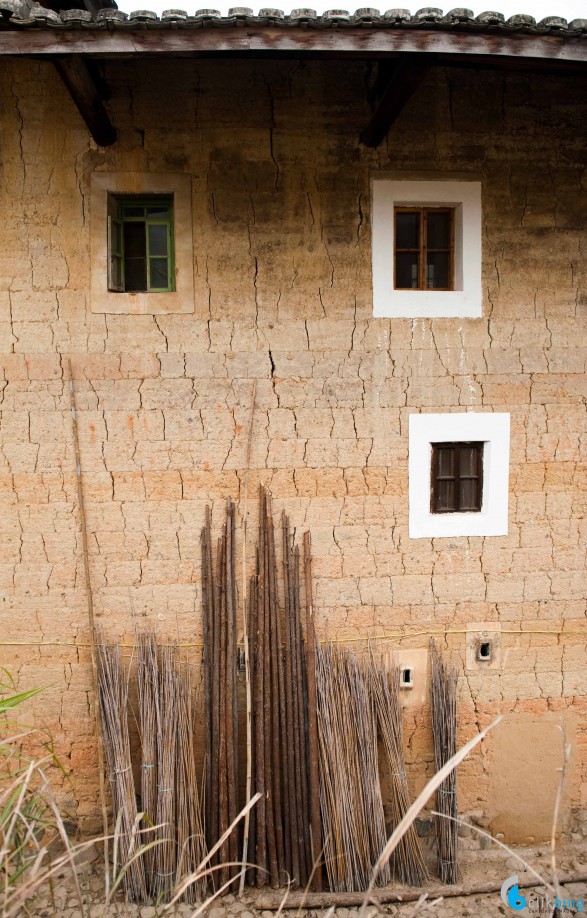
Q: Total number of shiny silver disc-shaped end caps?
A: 0